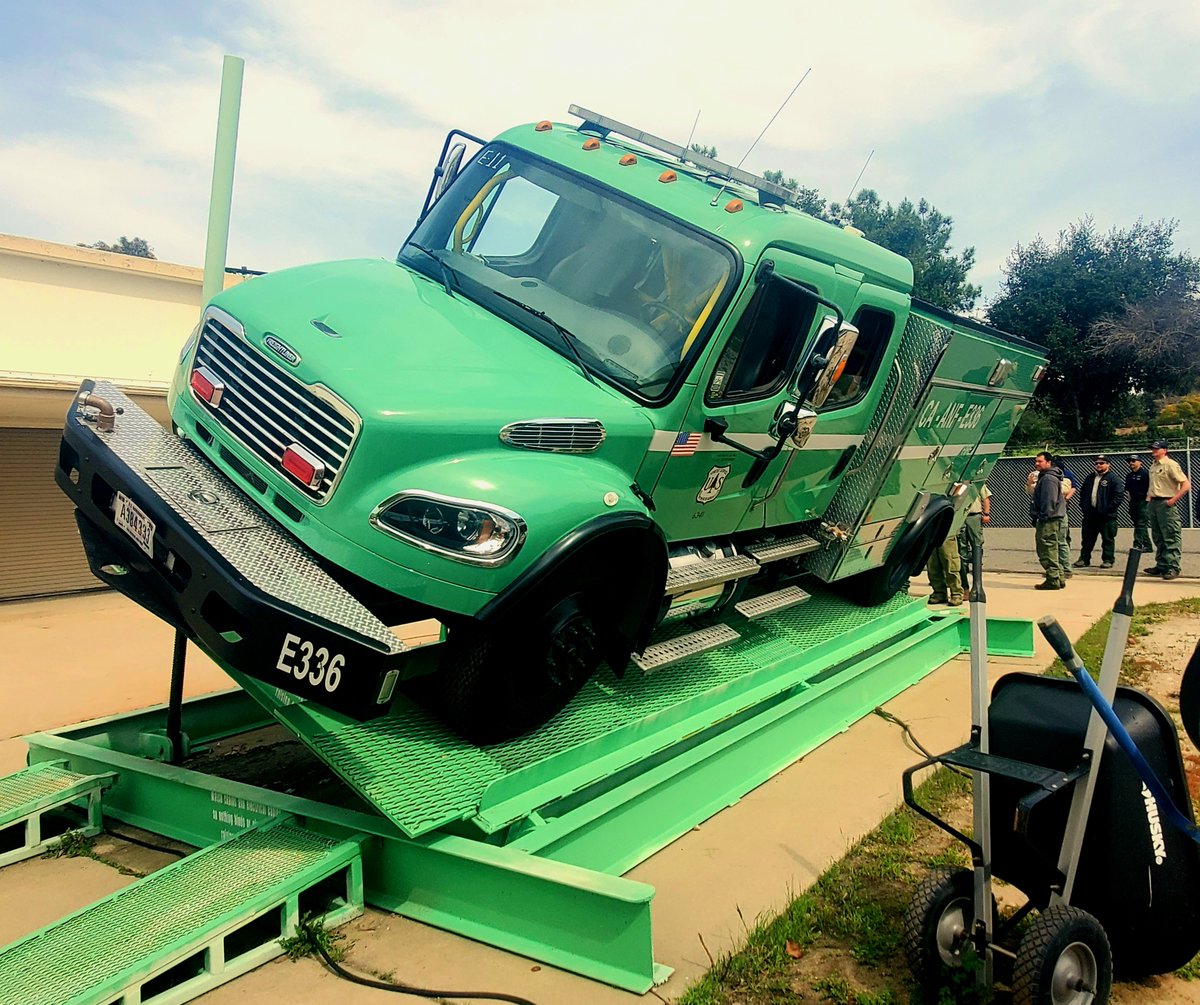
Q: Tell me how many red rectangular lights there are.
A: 2